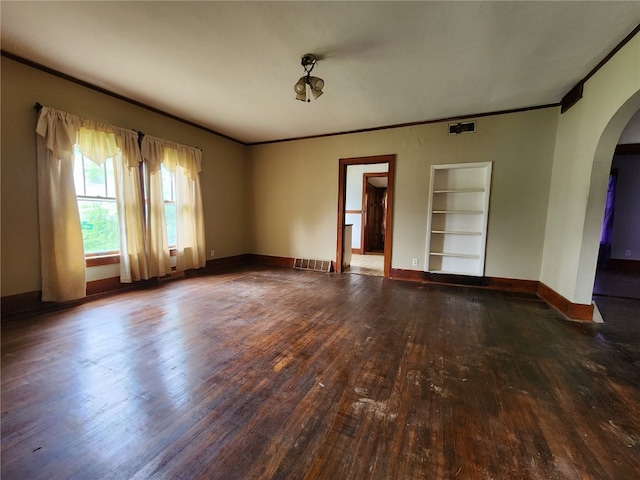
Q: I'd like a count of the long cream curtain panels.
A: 4